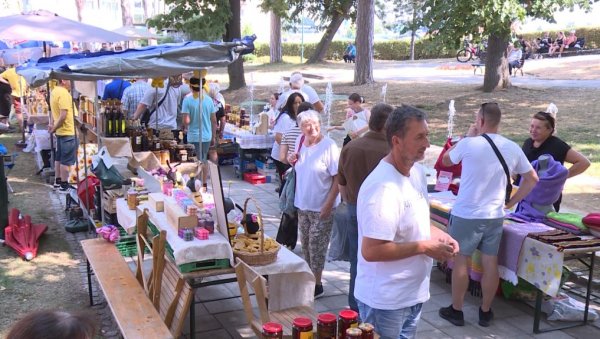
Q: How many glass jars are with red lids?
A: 4